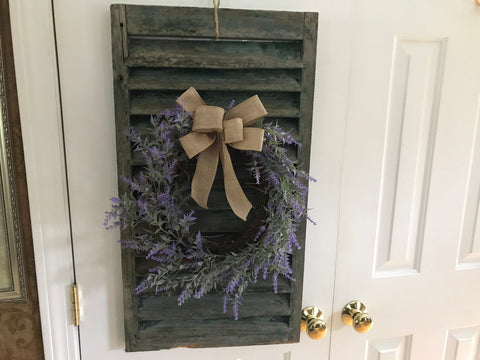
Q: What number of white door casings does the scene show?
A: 1